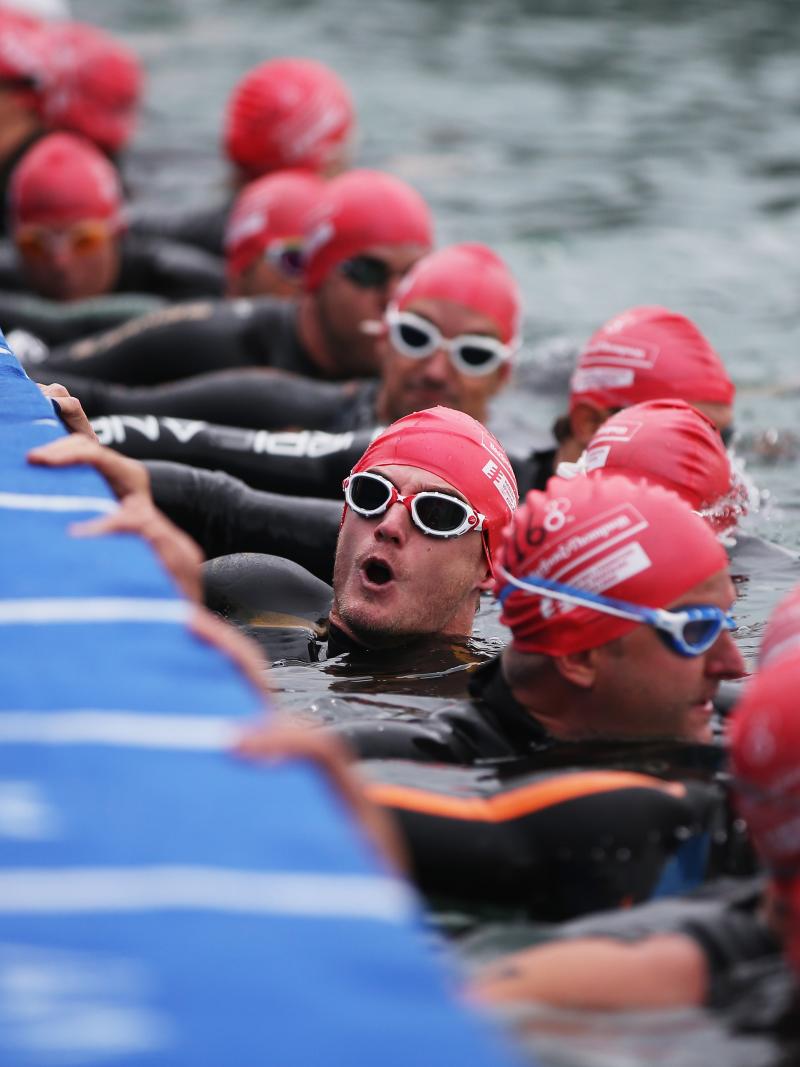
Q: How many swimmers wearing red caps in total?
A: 13